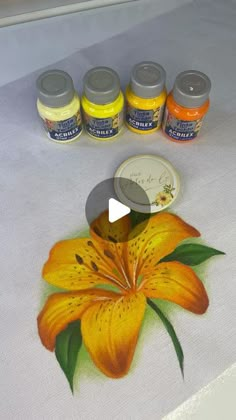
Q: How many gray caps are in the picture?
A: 4